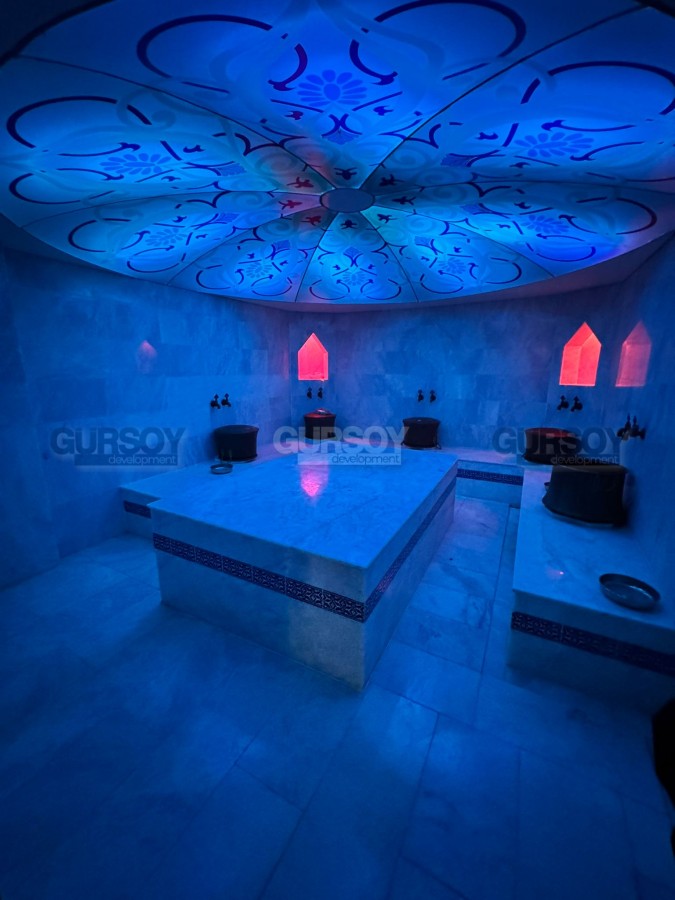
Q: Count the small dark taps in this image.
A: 10